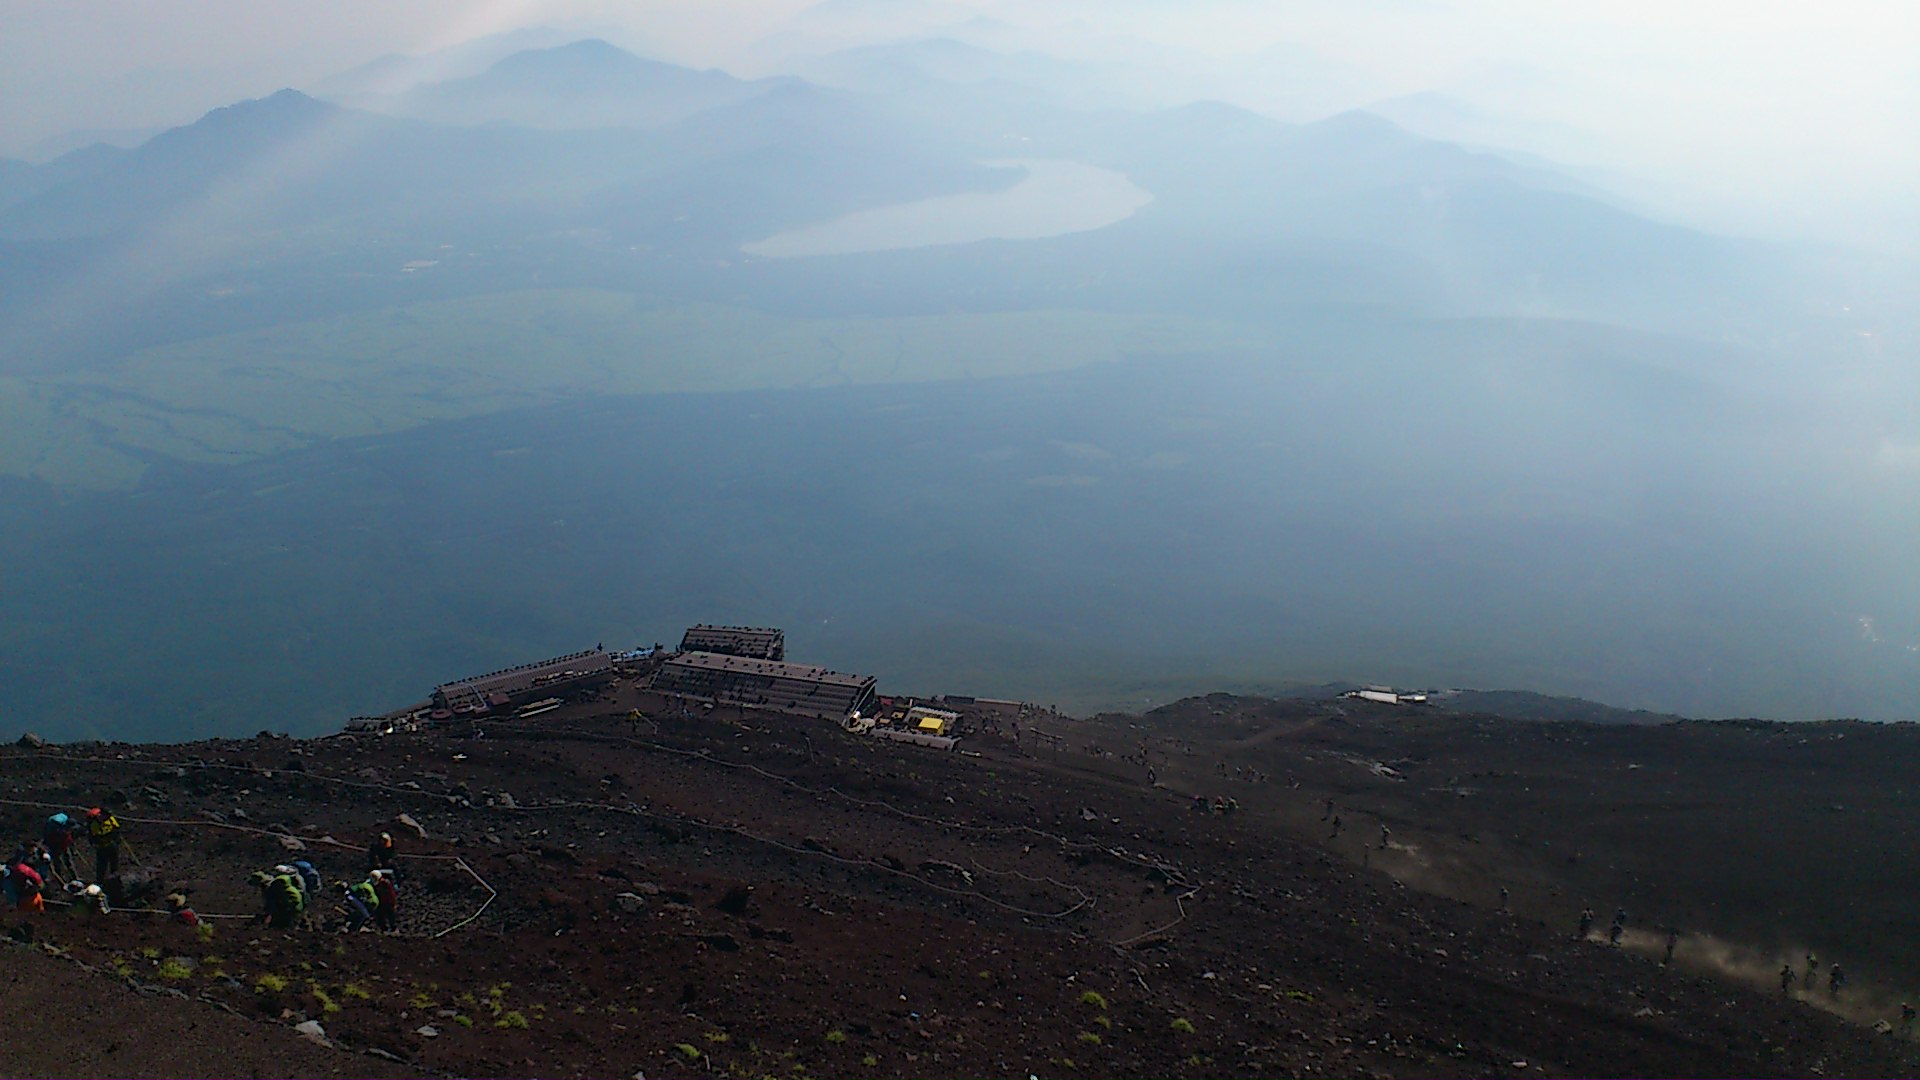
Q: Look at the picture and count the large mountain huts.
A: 3